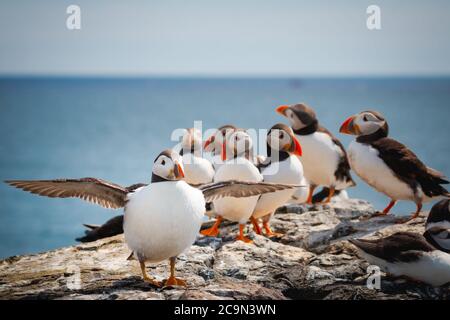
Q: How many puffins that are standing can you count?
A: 7